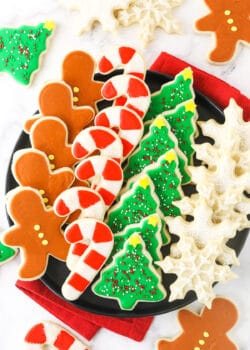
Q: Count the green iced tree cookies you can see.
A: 9